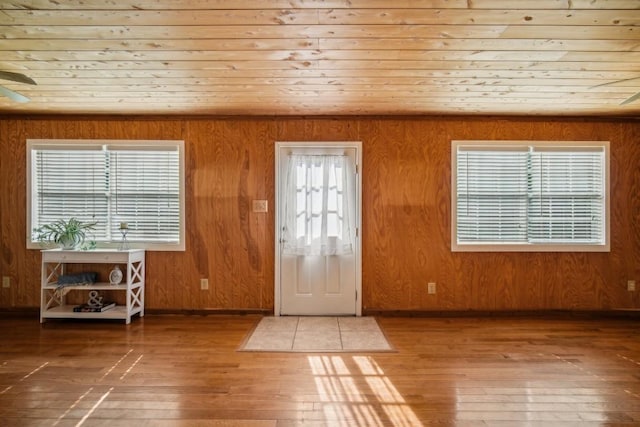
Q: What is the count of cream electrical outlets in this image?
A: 4